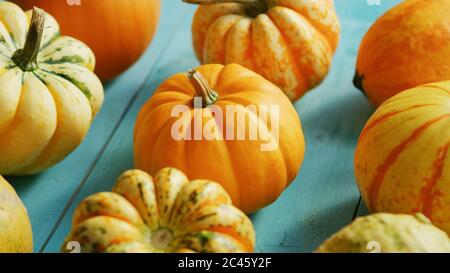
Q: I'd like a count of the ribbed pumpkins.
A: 4